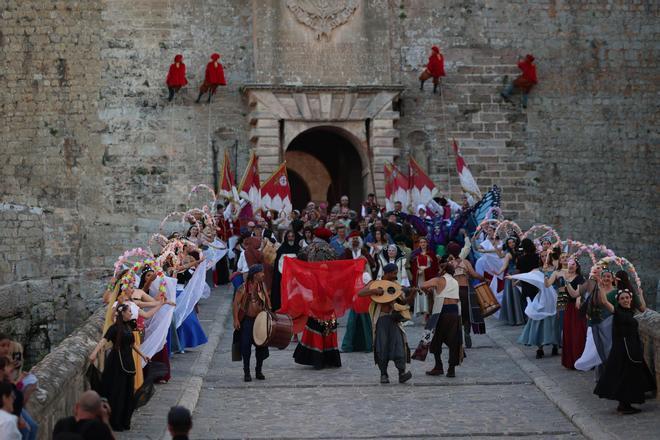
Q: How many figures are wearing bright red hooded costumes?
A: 4